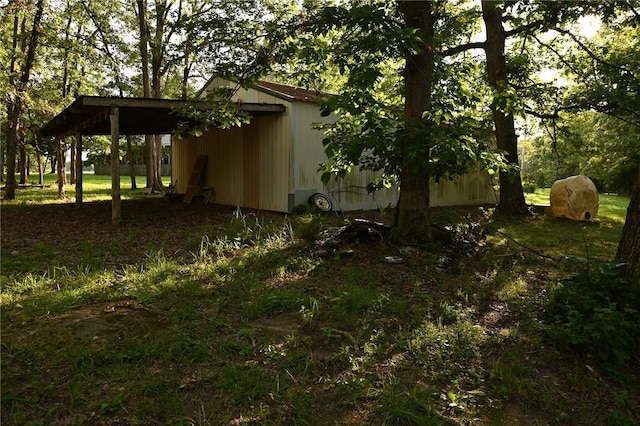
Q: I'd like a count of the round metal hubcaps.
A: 1